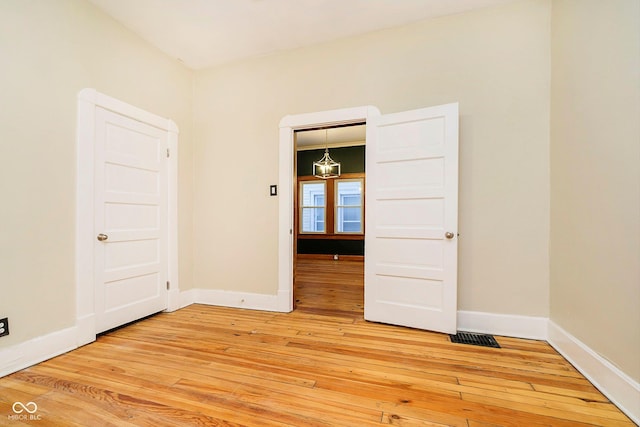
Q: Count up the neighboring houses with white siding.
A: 1